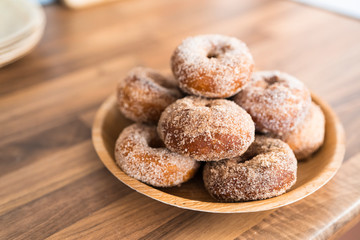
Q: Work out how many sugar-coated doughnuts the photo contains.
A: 7